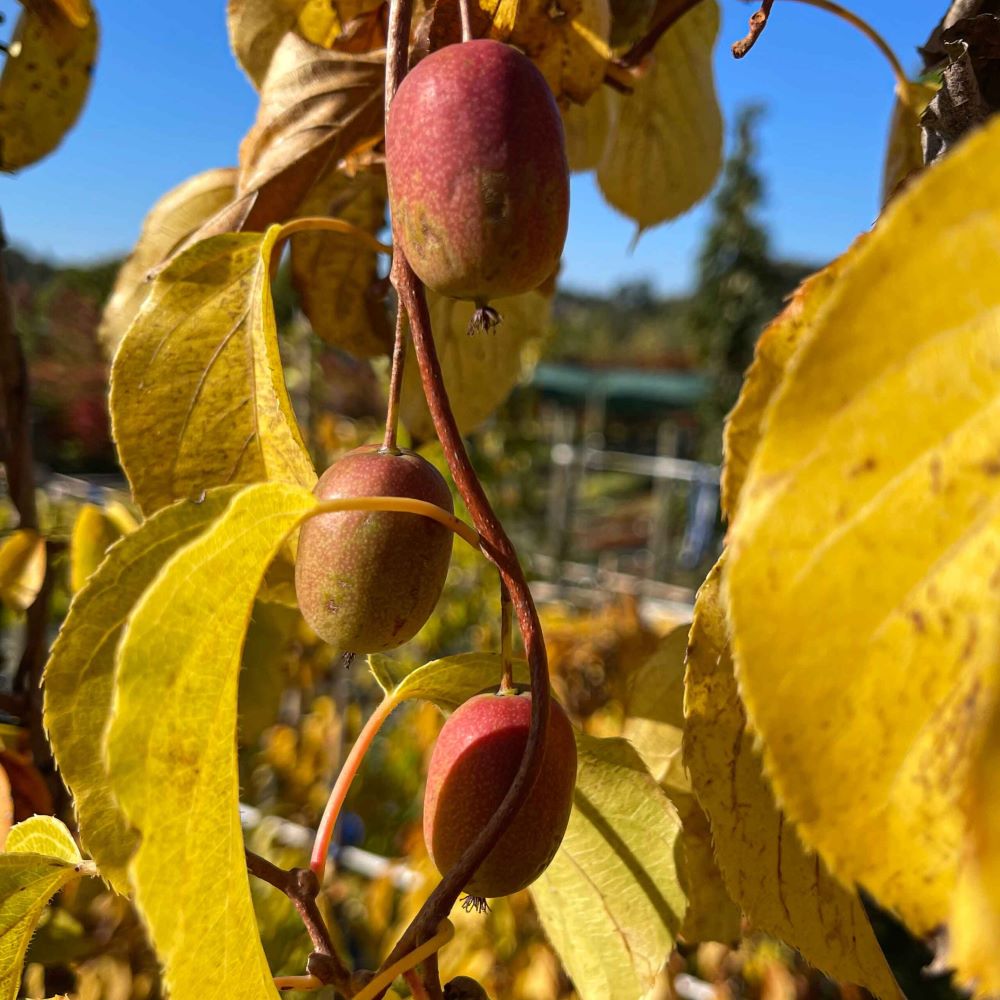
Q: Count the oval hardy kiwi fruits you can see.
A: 3